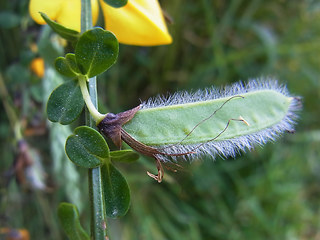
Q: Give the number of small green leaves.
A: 9